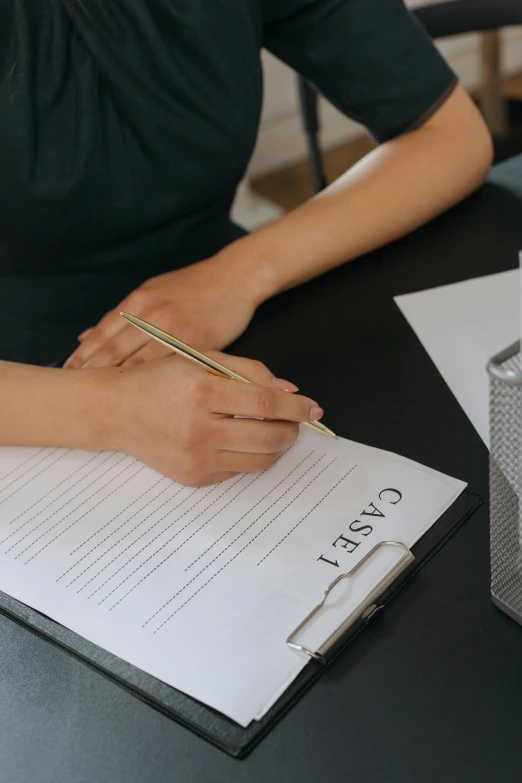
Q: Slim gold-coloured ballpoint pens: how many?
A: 1